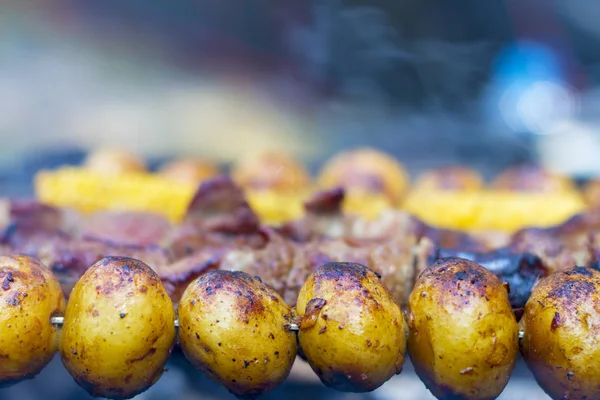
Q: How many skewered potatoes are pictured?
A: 6